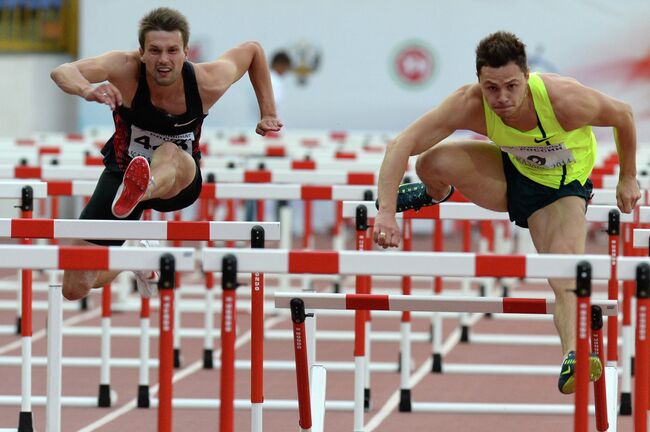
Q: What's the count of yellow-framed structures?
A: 1